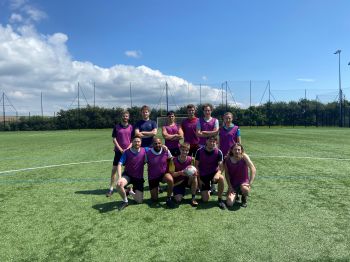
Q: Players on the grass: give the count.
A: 11